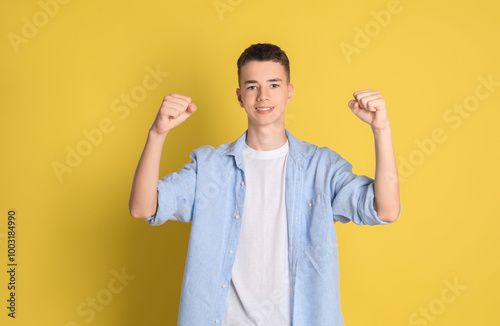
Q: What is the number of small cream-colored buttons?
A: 6